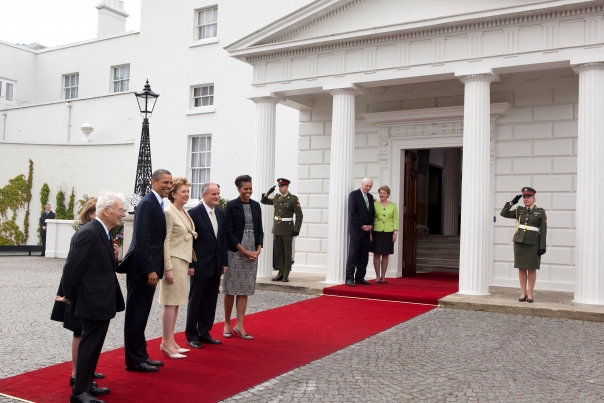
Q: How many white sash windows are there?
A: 5